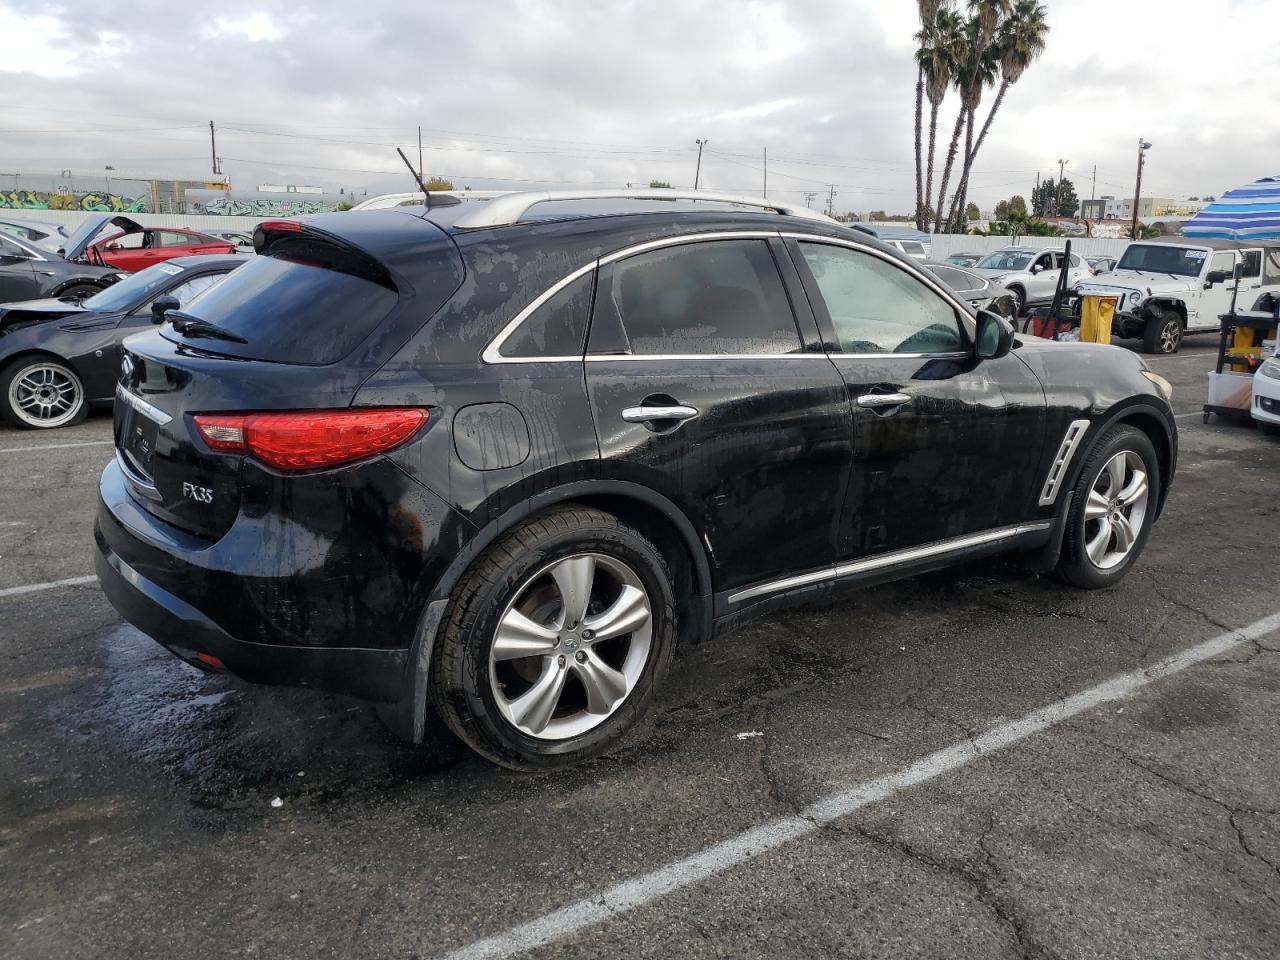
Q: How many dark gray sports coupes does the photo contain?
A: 1